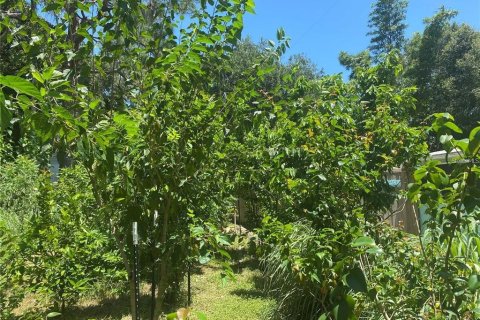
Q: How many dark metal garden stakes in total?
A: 3